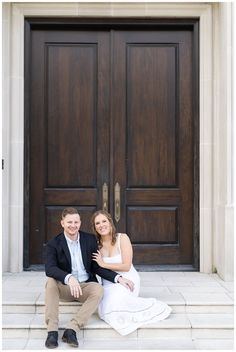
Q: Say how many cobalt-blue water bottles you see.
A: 0